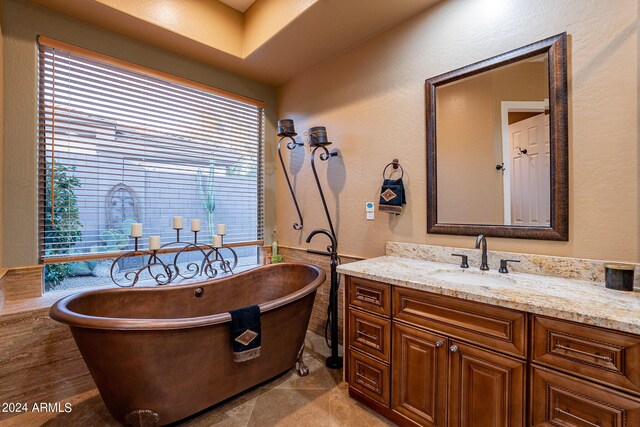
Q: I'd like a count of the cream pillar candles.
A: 6